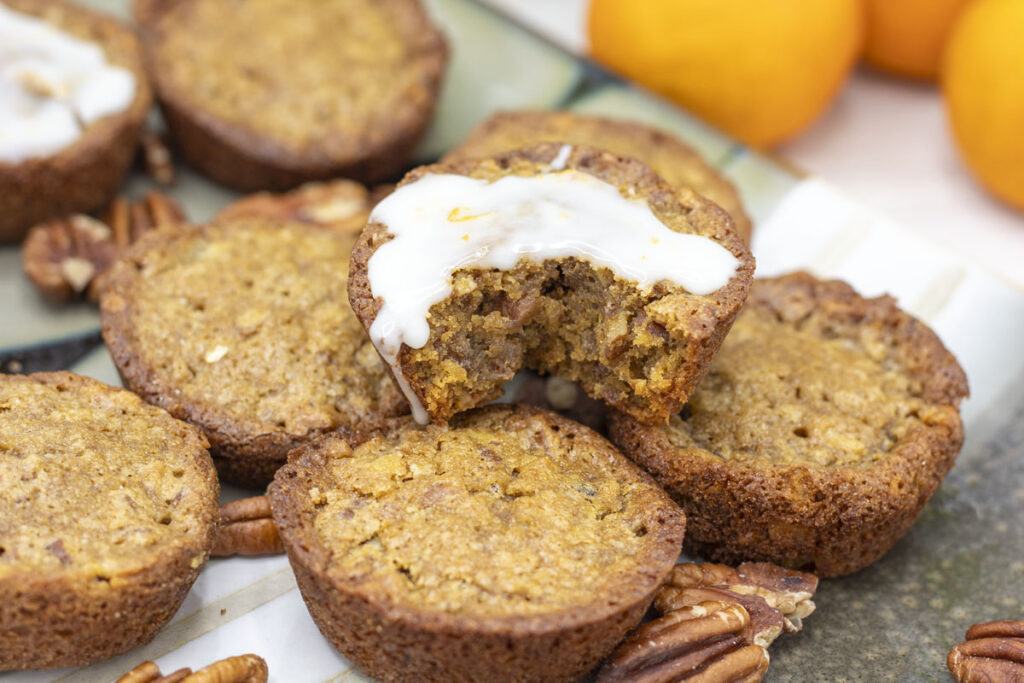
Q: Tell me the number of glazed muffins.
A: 2